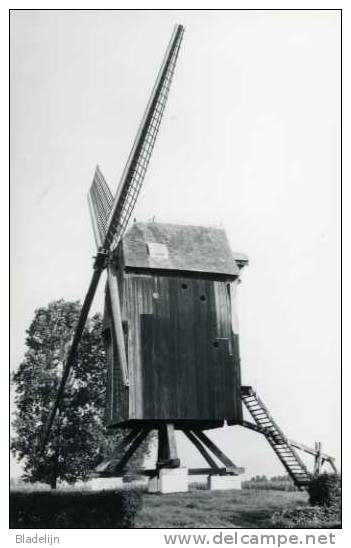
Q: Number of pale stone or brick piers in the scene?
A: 3